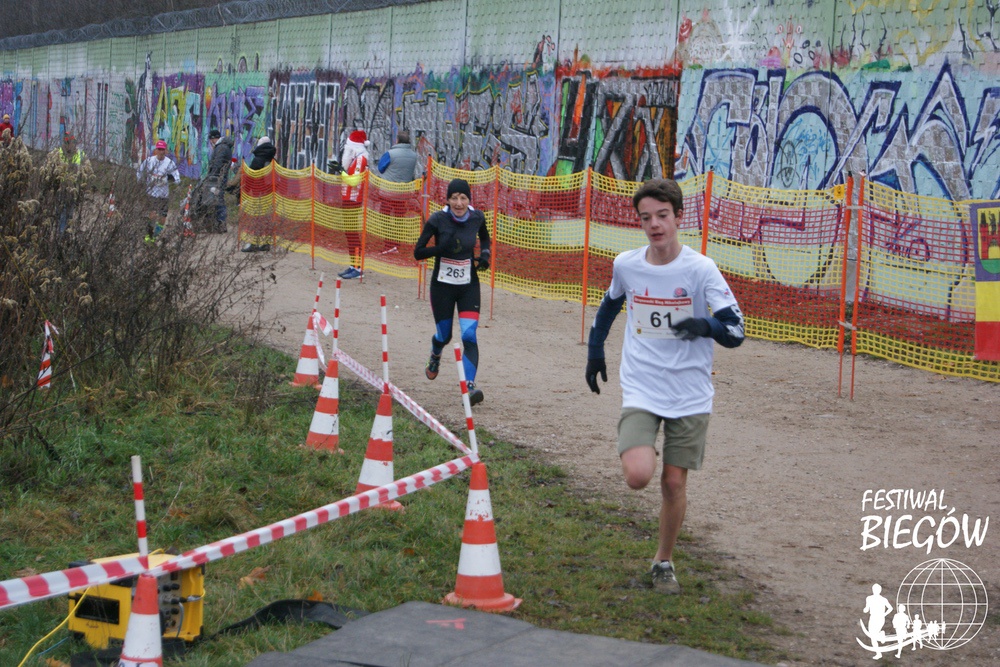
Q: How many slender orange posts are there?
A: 11